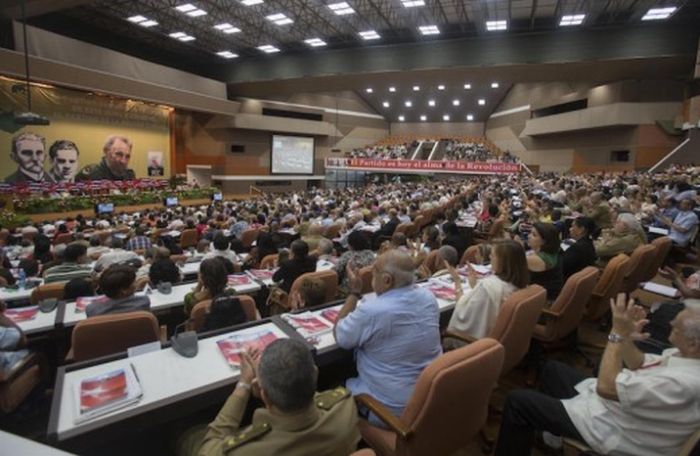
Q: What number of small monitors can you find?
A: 3